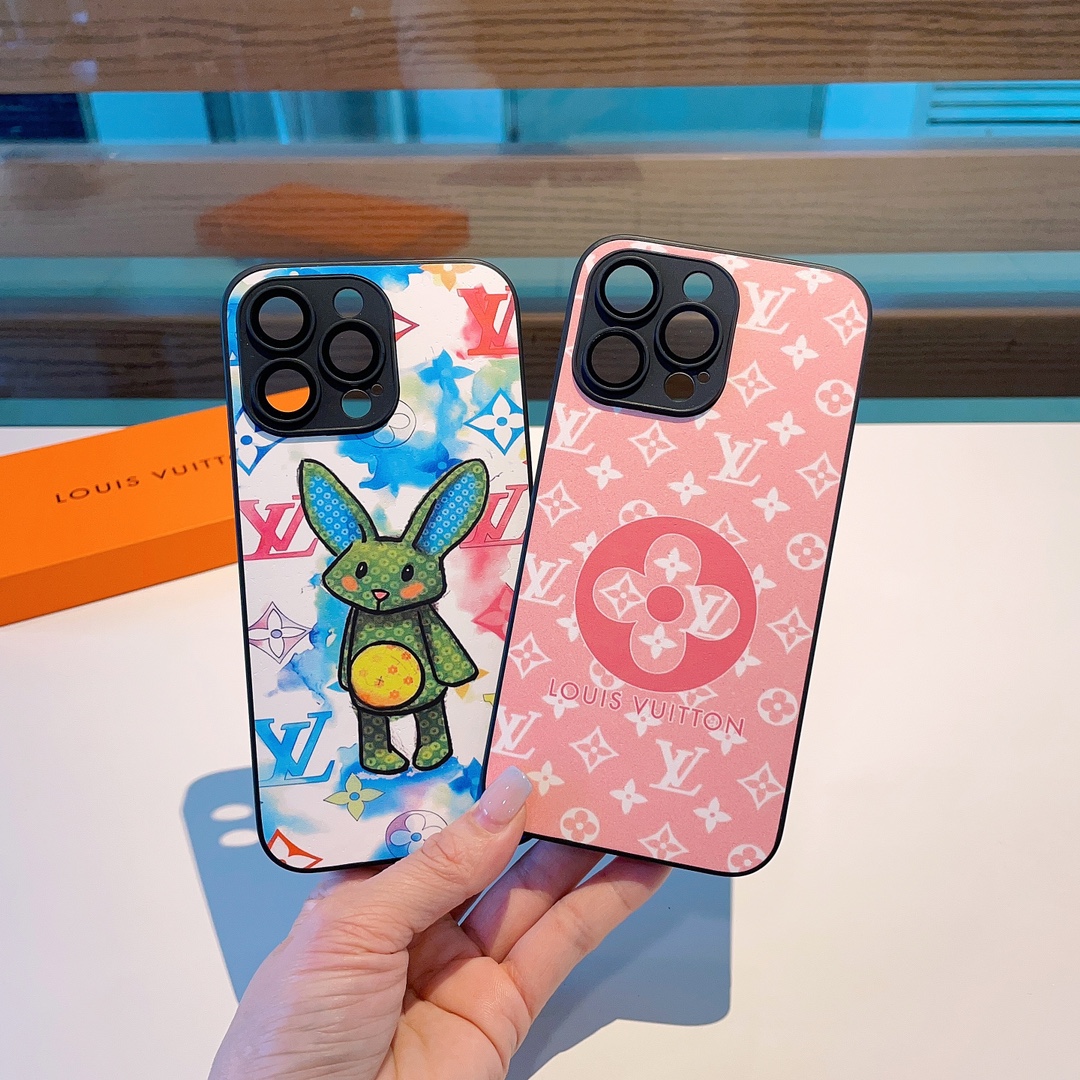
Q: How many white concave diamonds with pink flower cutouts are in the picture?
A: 13